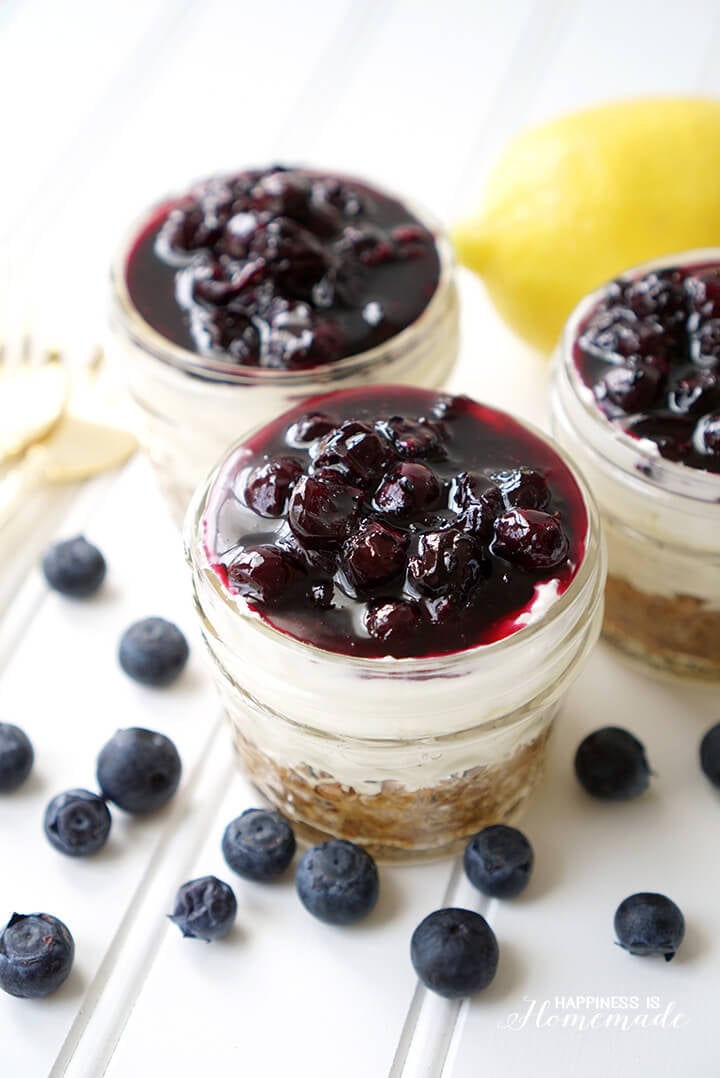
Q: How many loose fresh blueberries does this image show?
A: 14